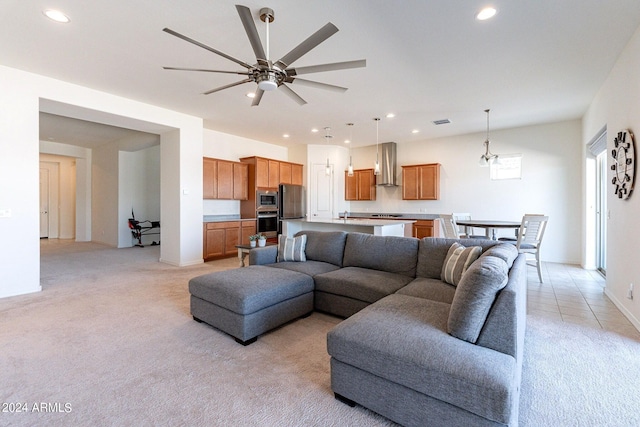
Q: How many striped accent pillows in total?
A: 2